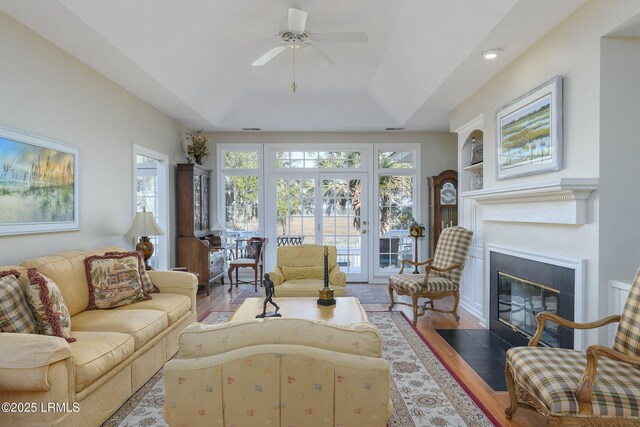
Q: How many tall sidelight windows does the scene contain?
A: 2